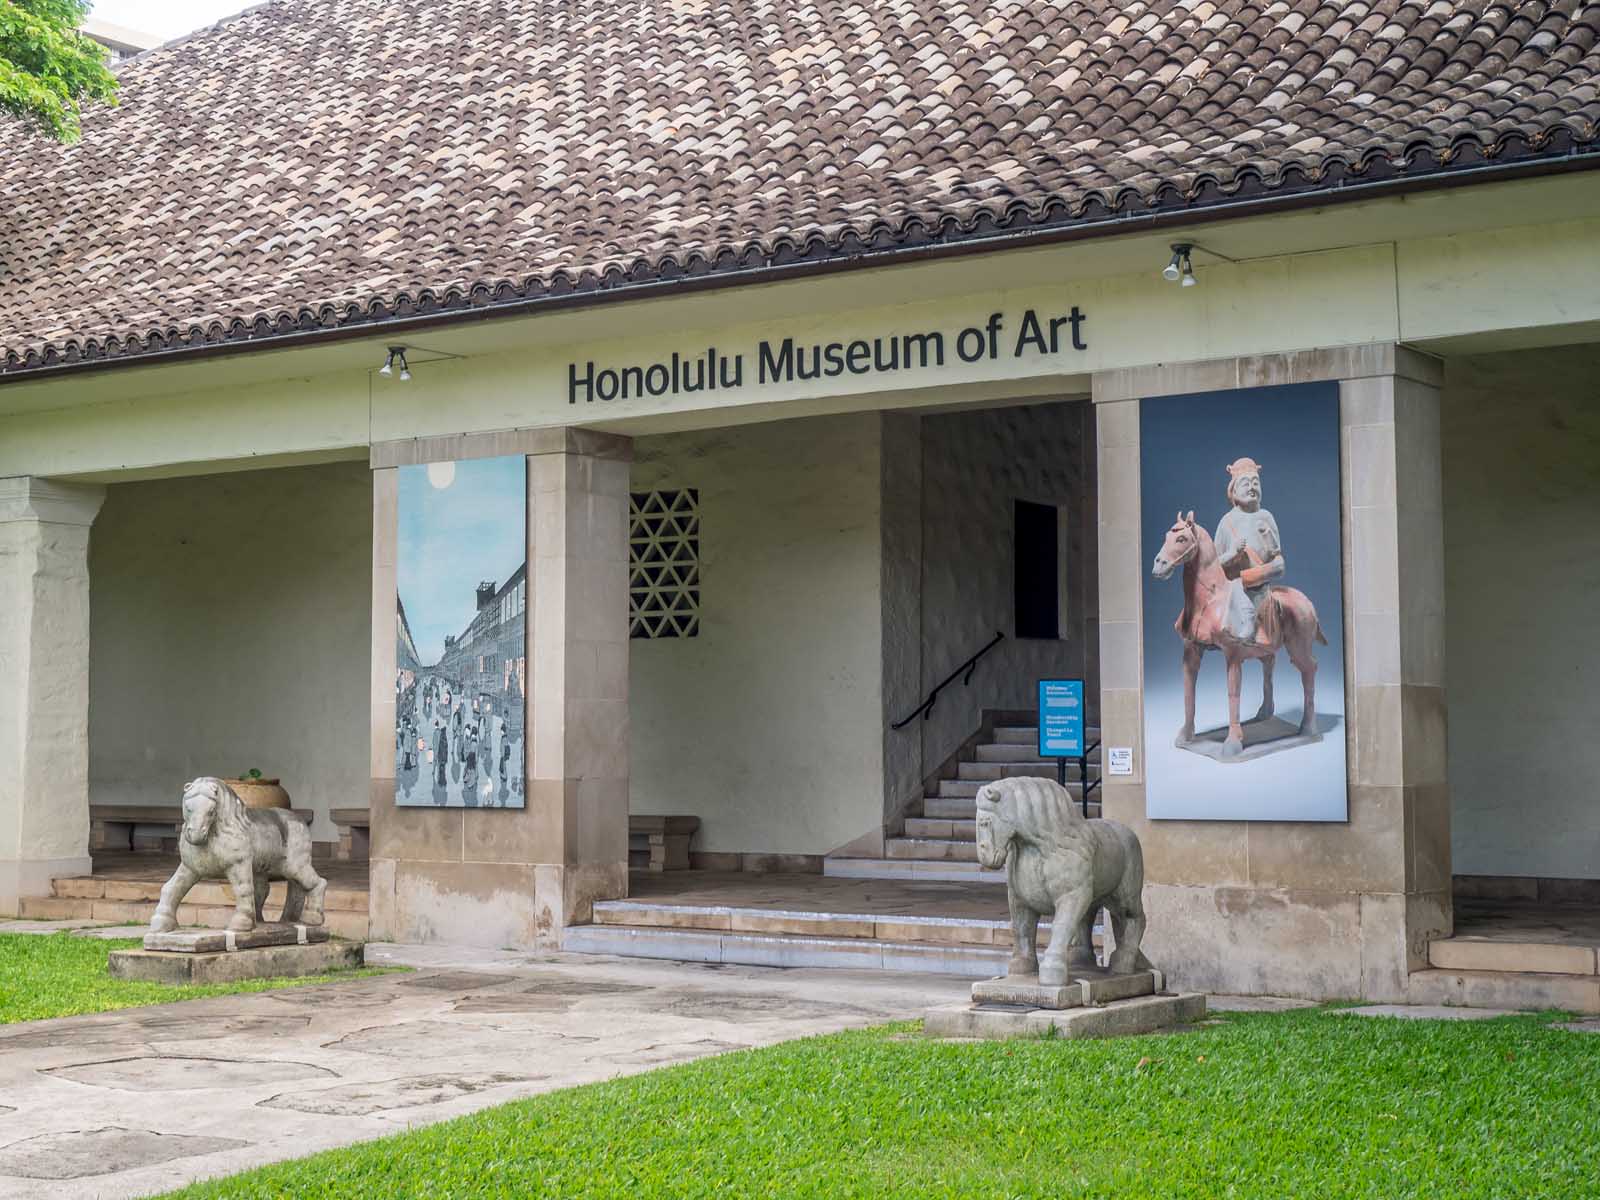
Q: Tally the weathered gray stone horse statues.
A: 2